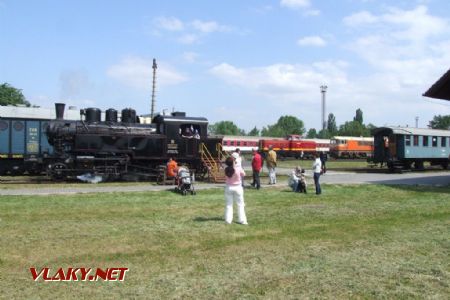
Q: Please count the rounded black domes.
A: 3